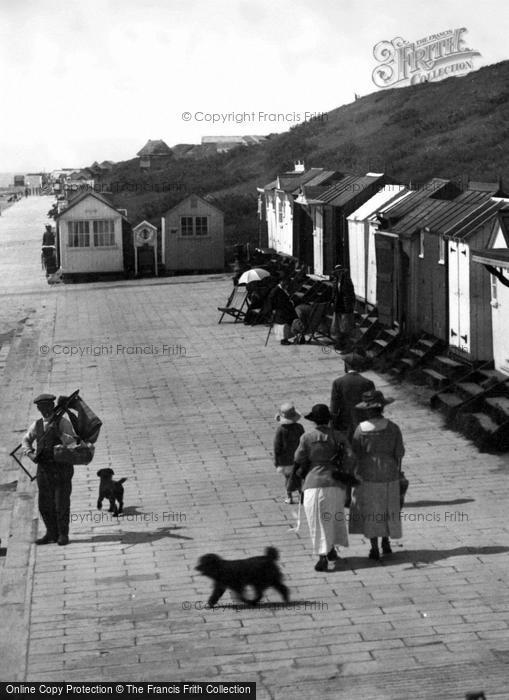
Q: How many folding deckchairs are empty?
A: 1